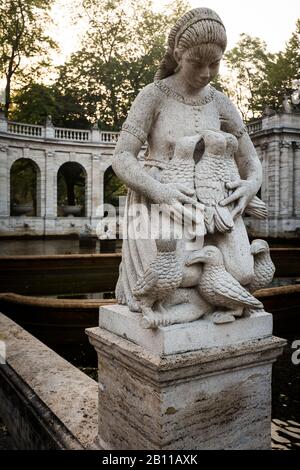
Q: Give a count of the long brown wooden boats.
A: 2